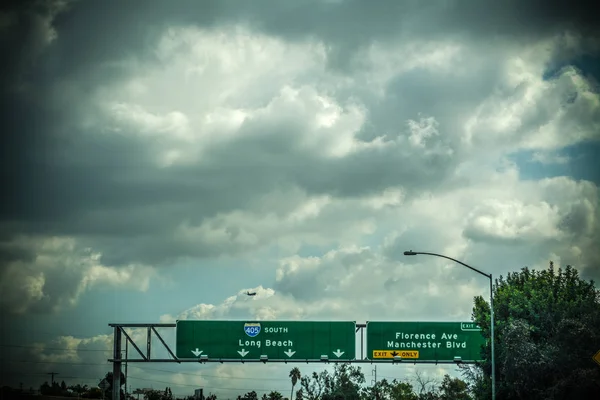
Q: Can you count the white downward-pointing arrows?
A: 4